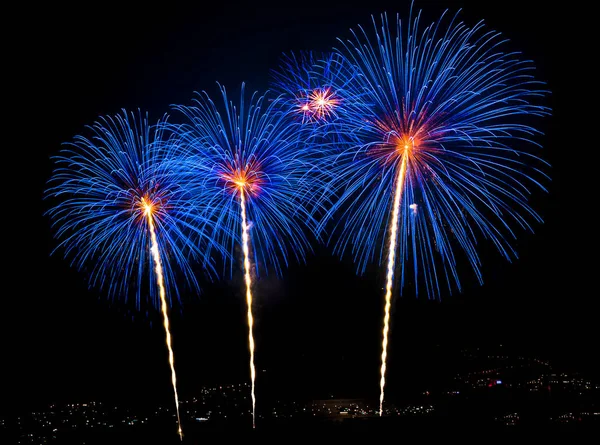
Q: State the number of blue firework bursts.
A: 4